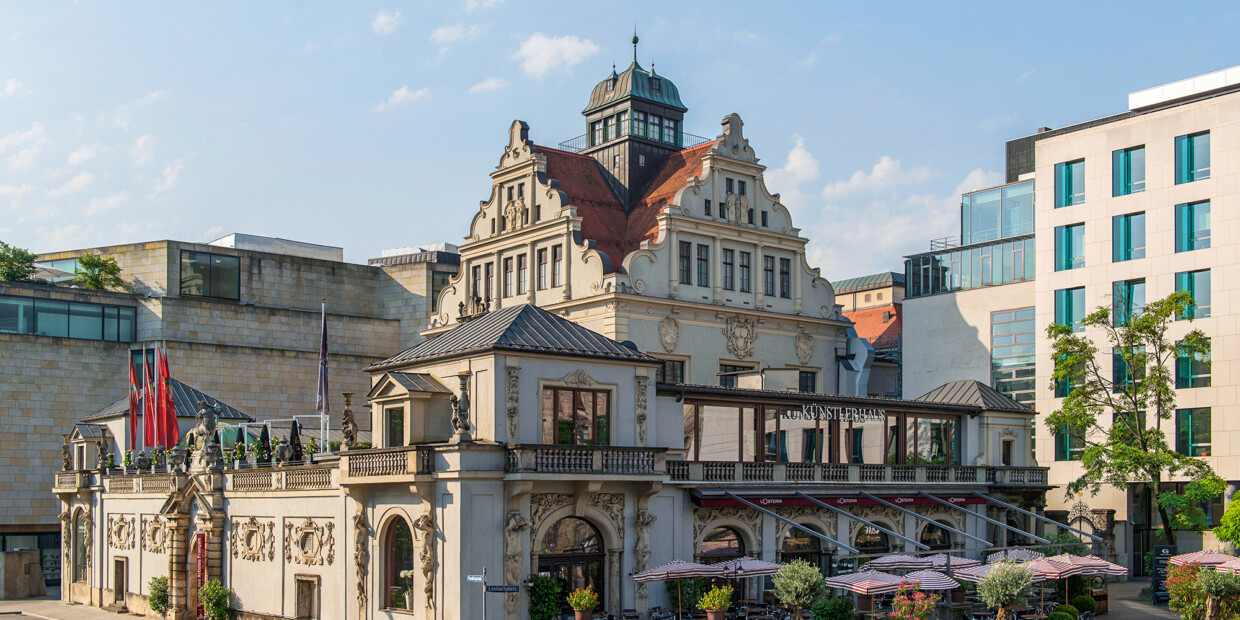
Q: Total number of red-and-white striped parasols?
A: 13